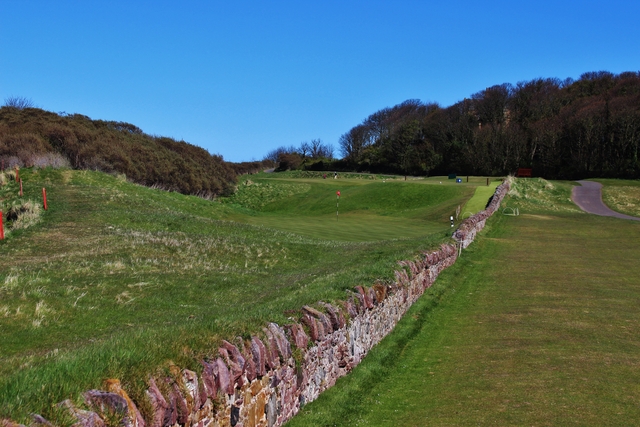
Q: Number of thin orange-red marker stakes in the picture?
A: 5